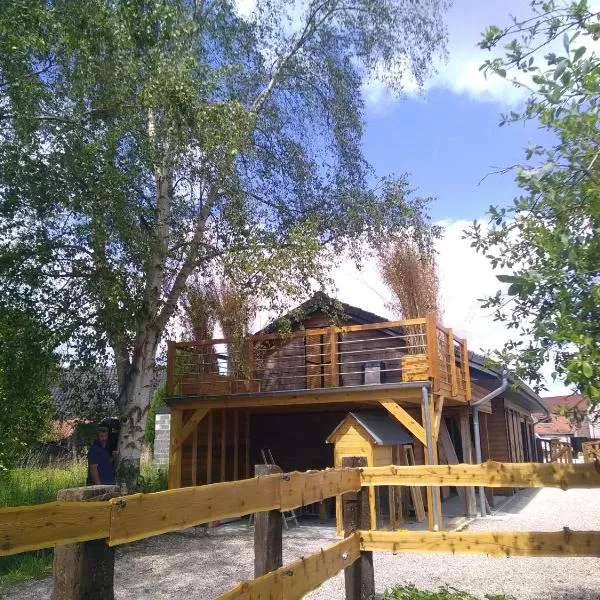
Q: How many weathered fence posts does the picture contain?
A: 3